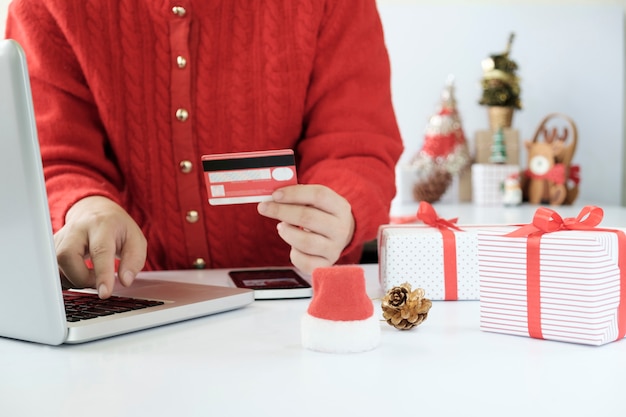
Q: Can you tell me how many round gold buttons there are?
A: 6